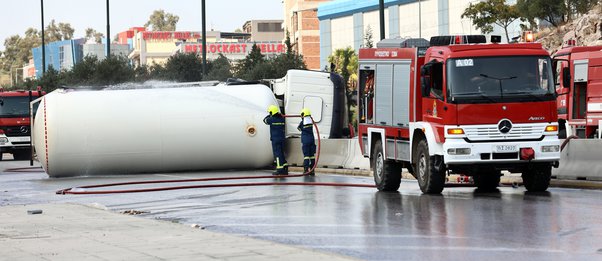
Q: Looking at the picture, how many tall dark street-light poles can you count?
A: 4